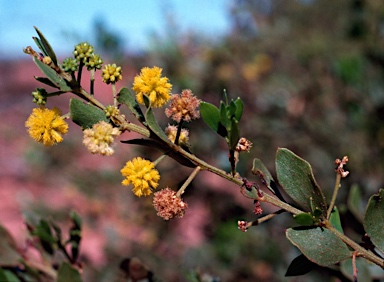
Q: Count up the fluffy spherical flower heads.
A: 7